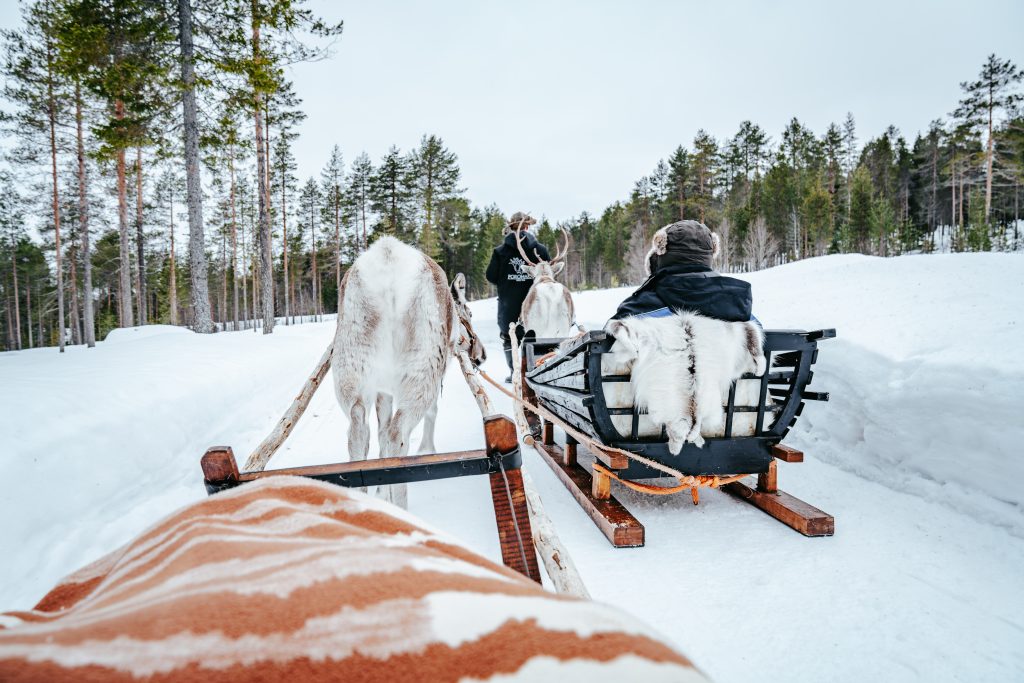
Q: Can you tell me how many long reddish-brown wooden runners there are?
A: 2